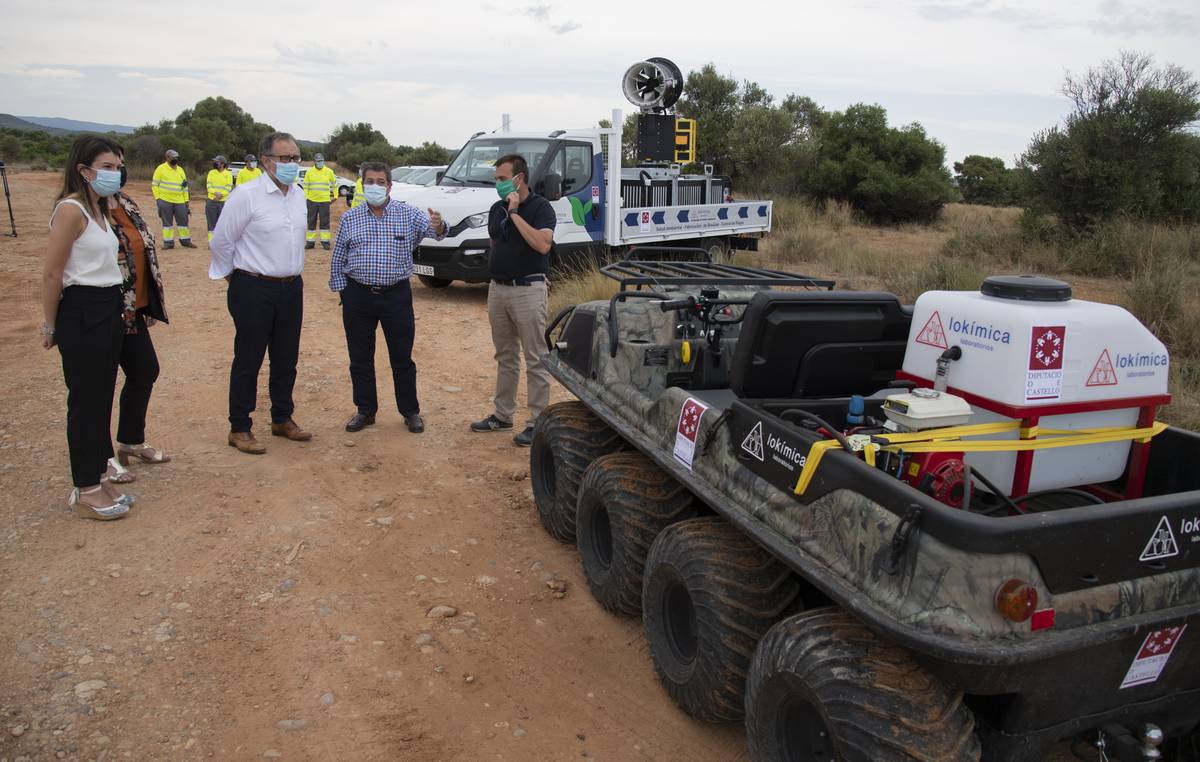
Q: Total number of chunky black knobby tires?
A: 4